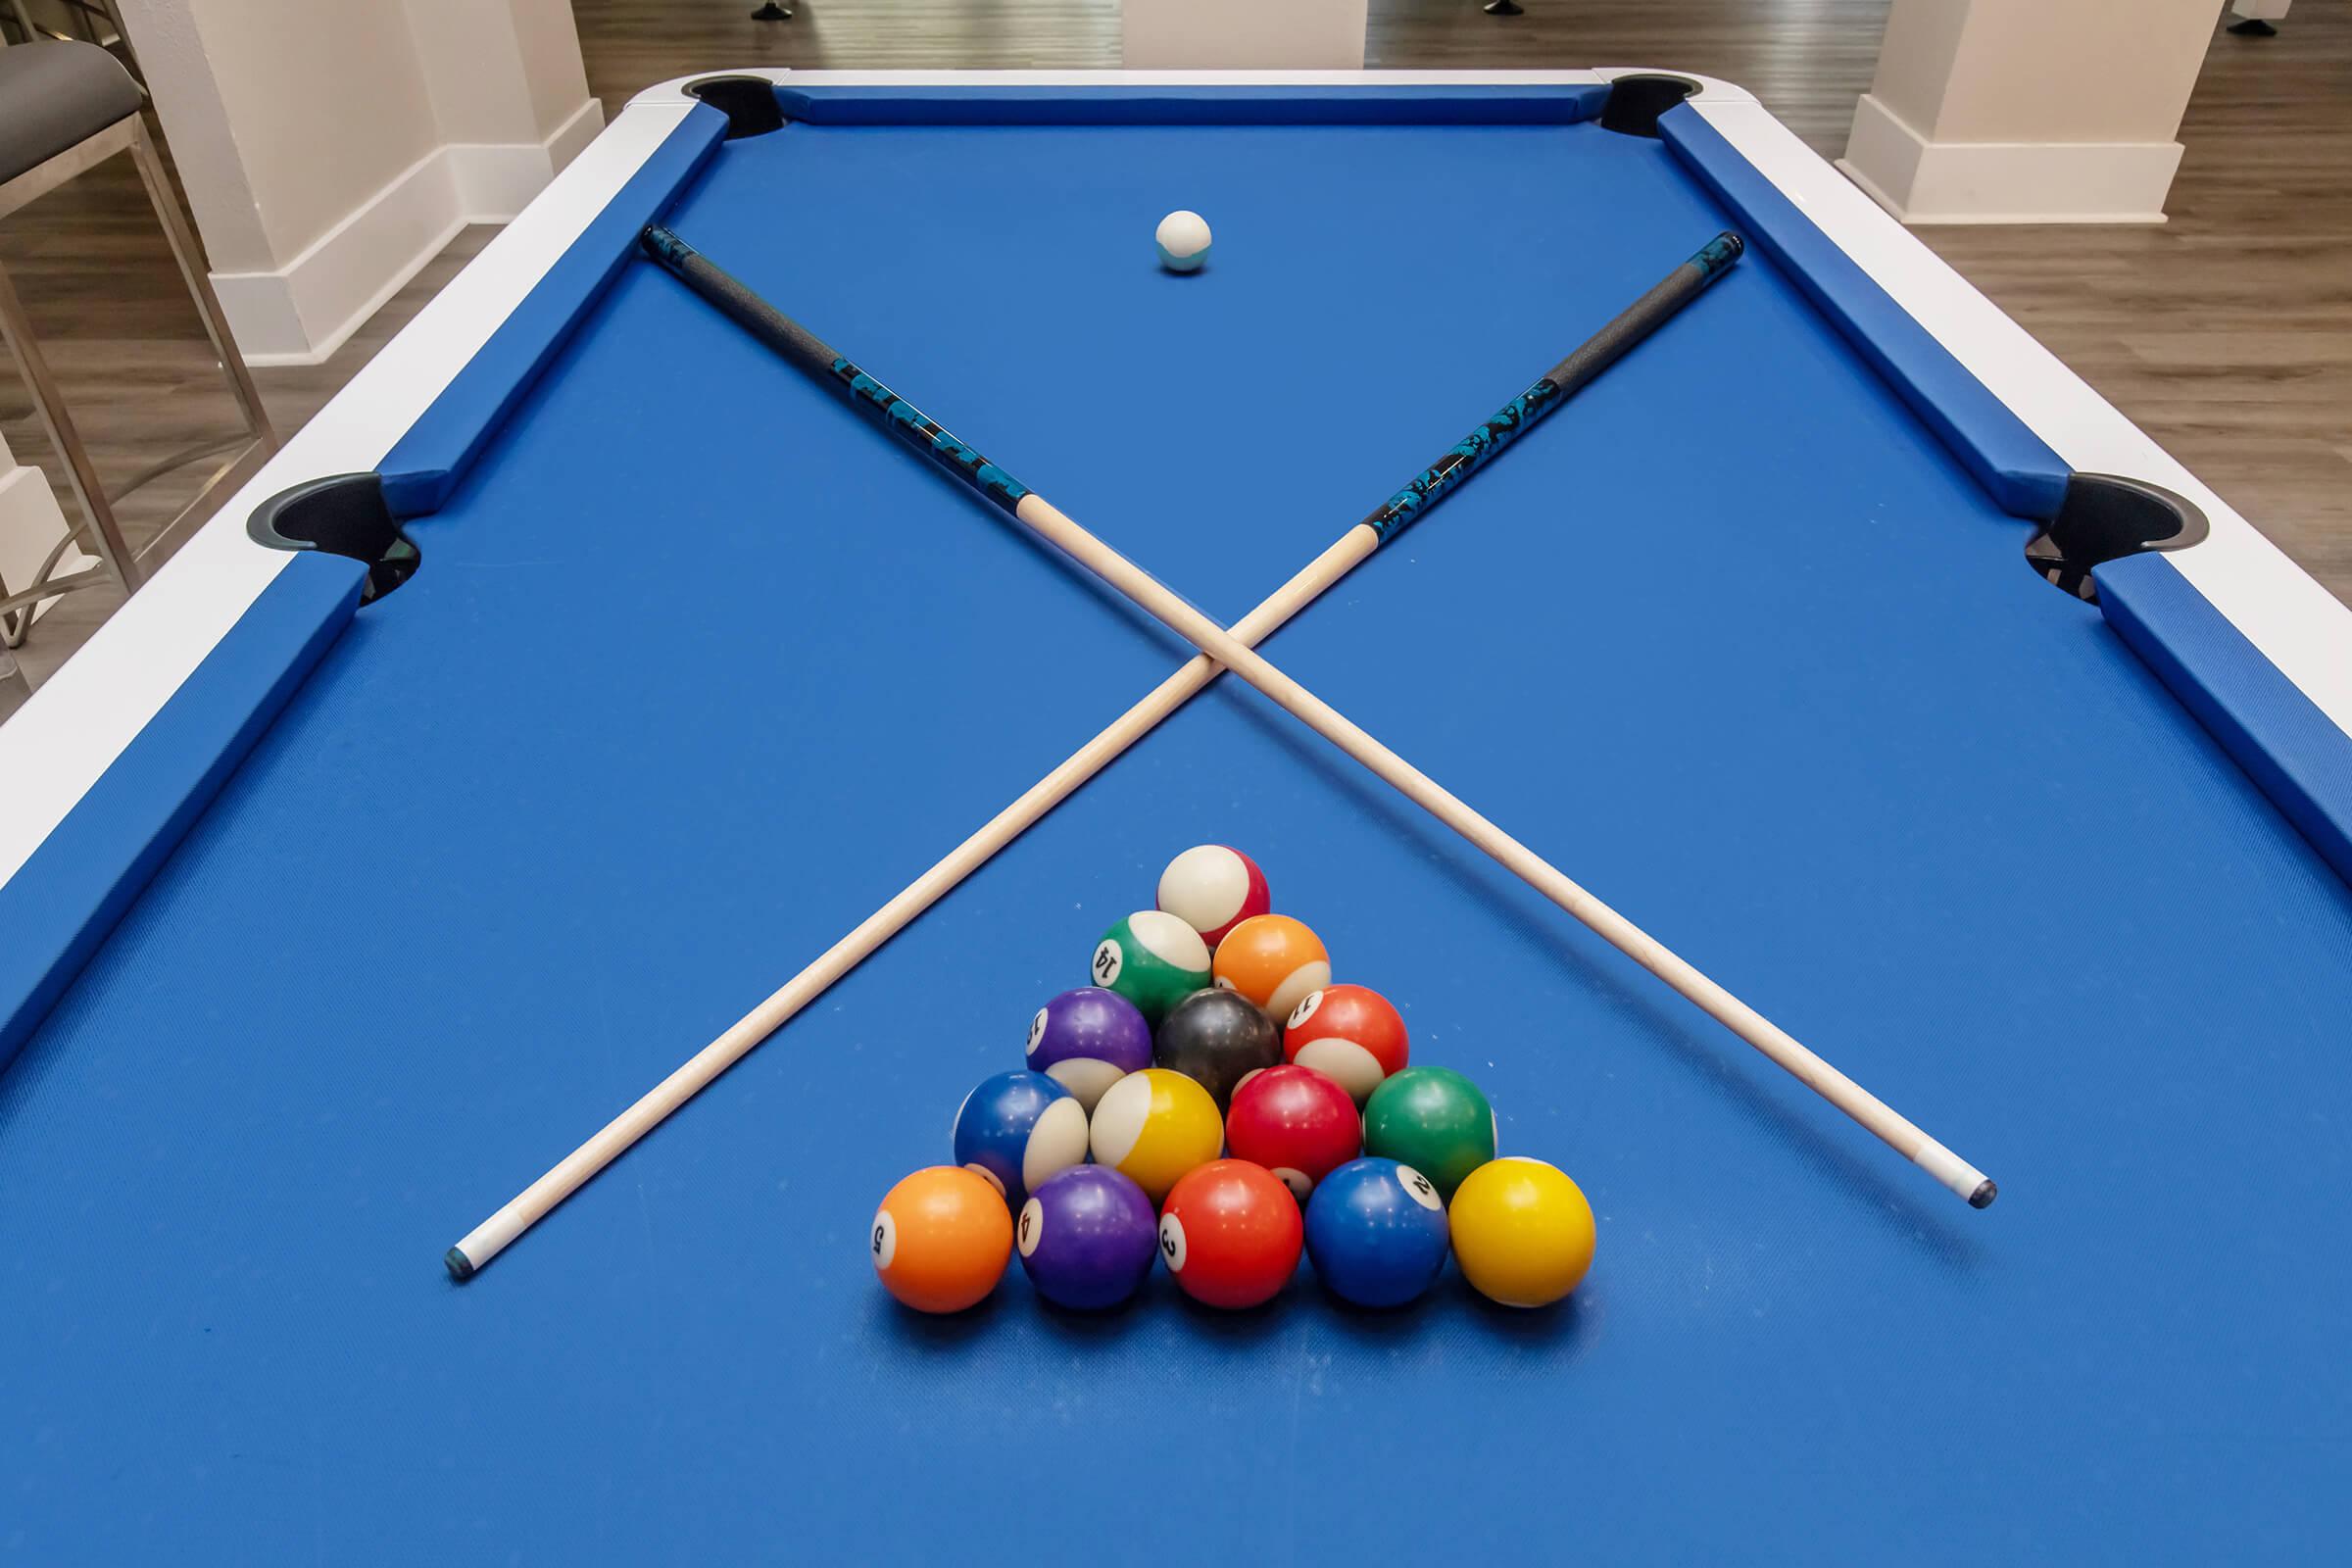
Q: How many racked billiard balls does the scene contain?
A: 15